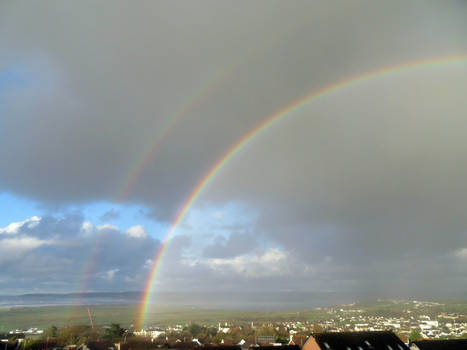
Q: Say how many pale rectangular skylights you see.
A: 6